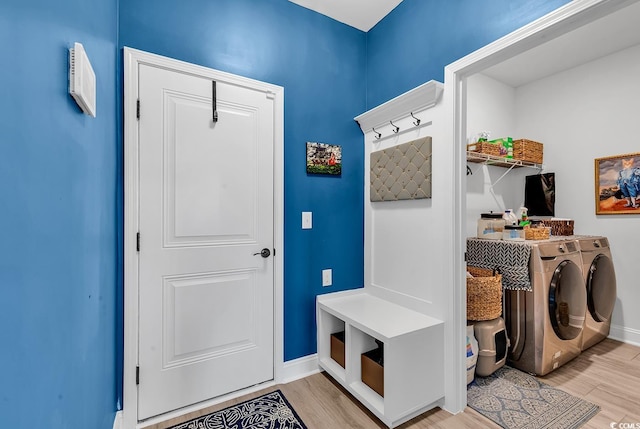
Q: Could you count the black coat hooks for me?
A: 3